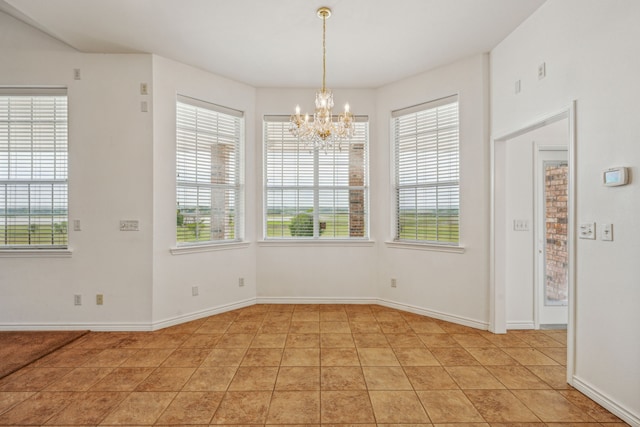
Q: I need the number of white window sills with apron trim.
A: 4